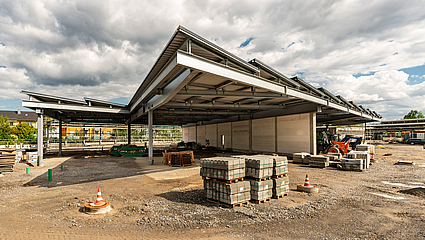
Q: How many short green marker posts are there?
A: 4